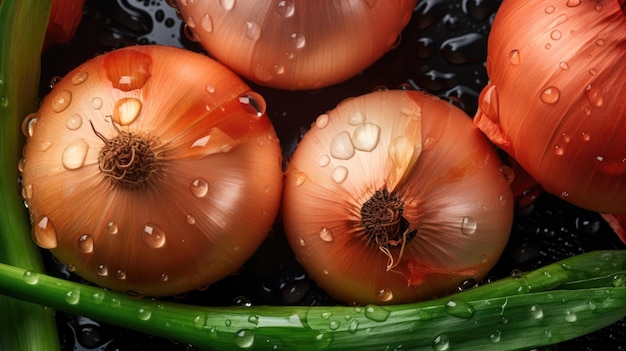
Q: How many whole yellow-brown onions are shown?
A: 2